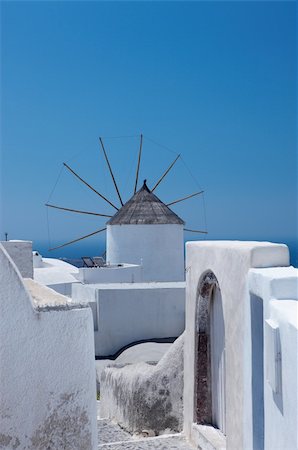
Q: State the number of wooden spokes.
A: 8